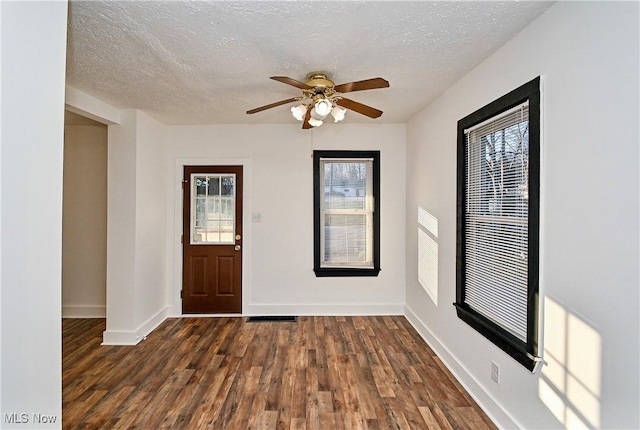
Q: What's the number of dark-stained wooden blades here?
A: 5